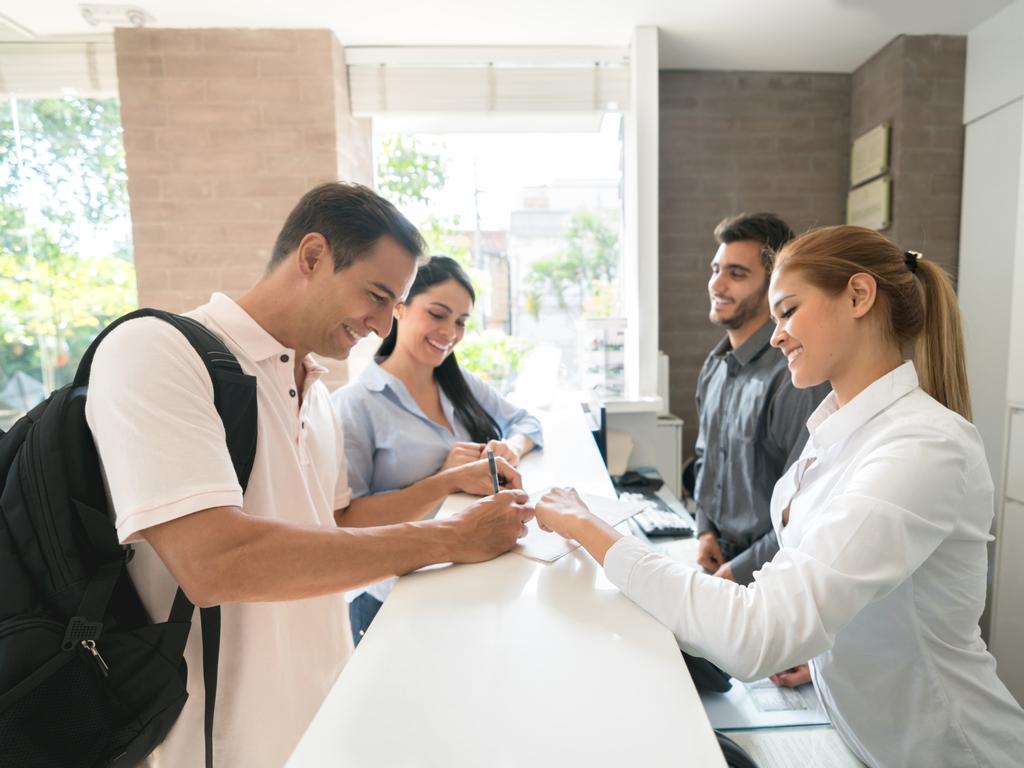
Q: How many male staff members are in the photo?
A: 1